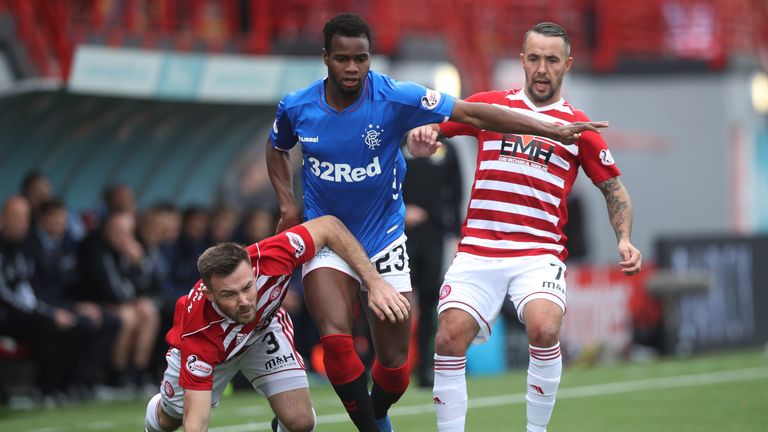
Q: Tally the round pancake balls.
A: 0